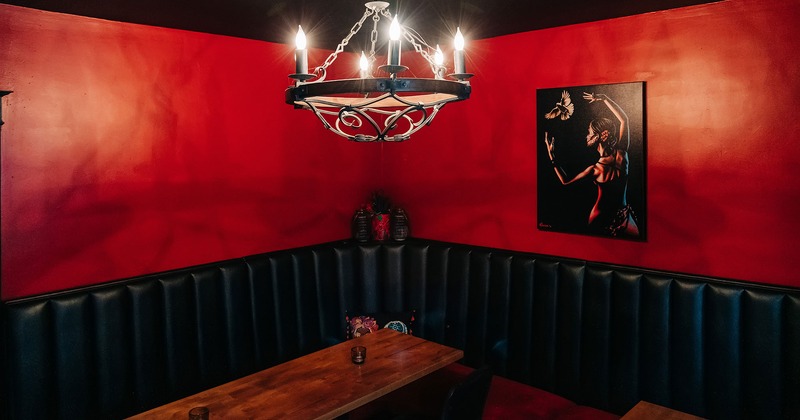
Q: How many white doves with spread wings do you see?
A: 1